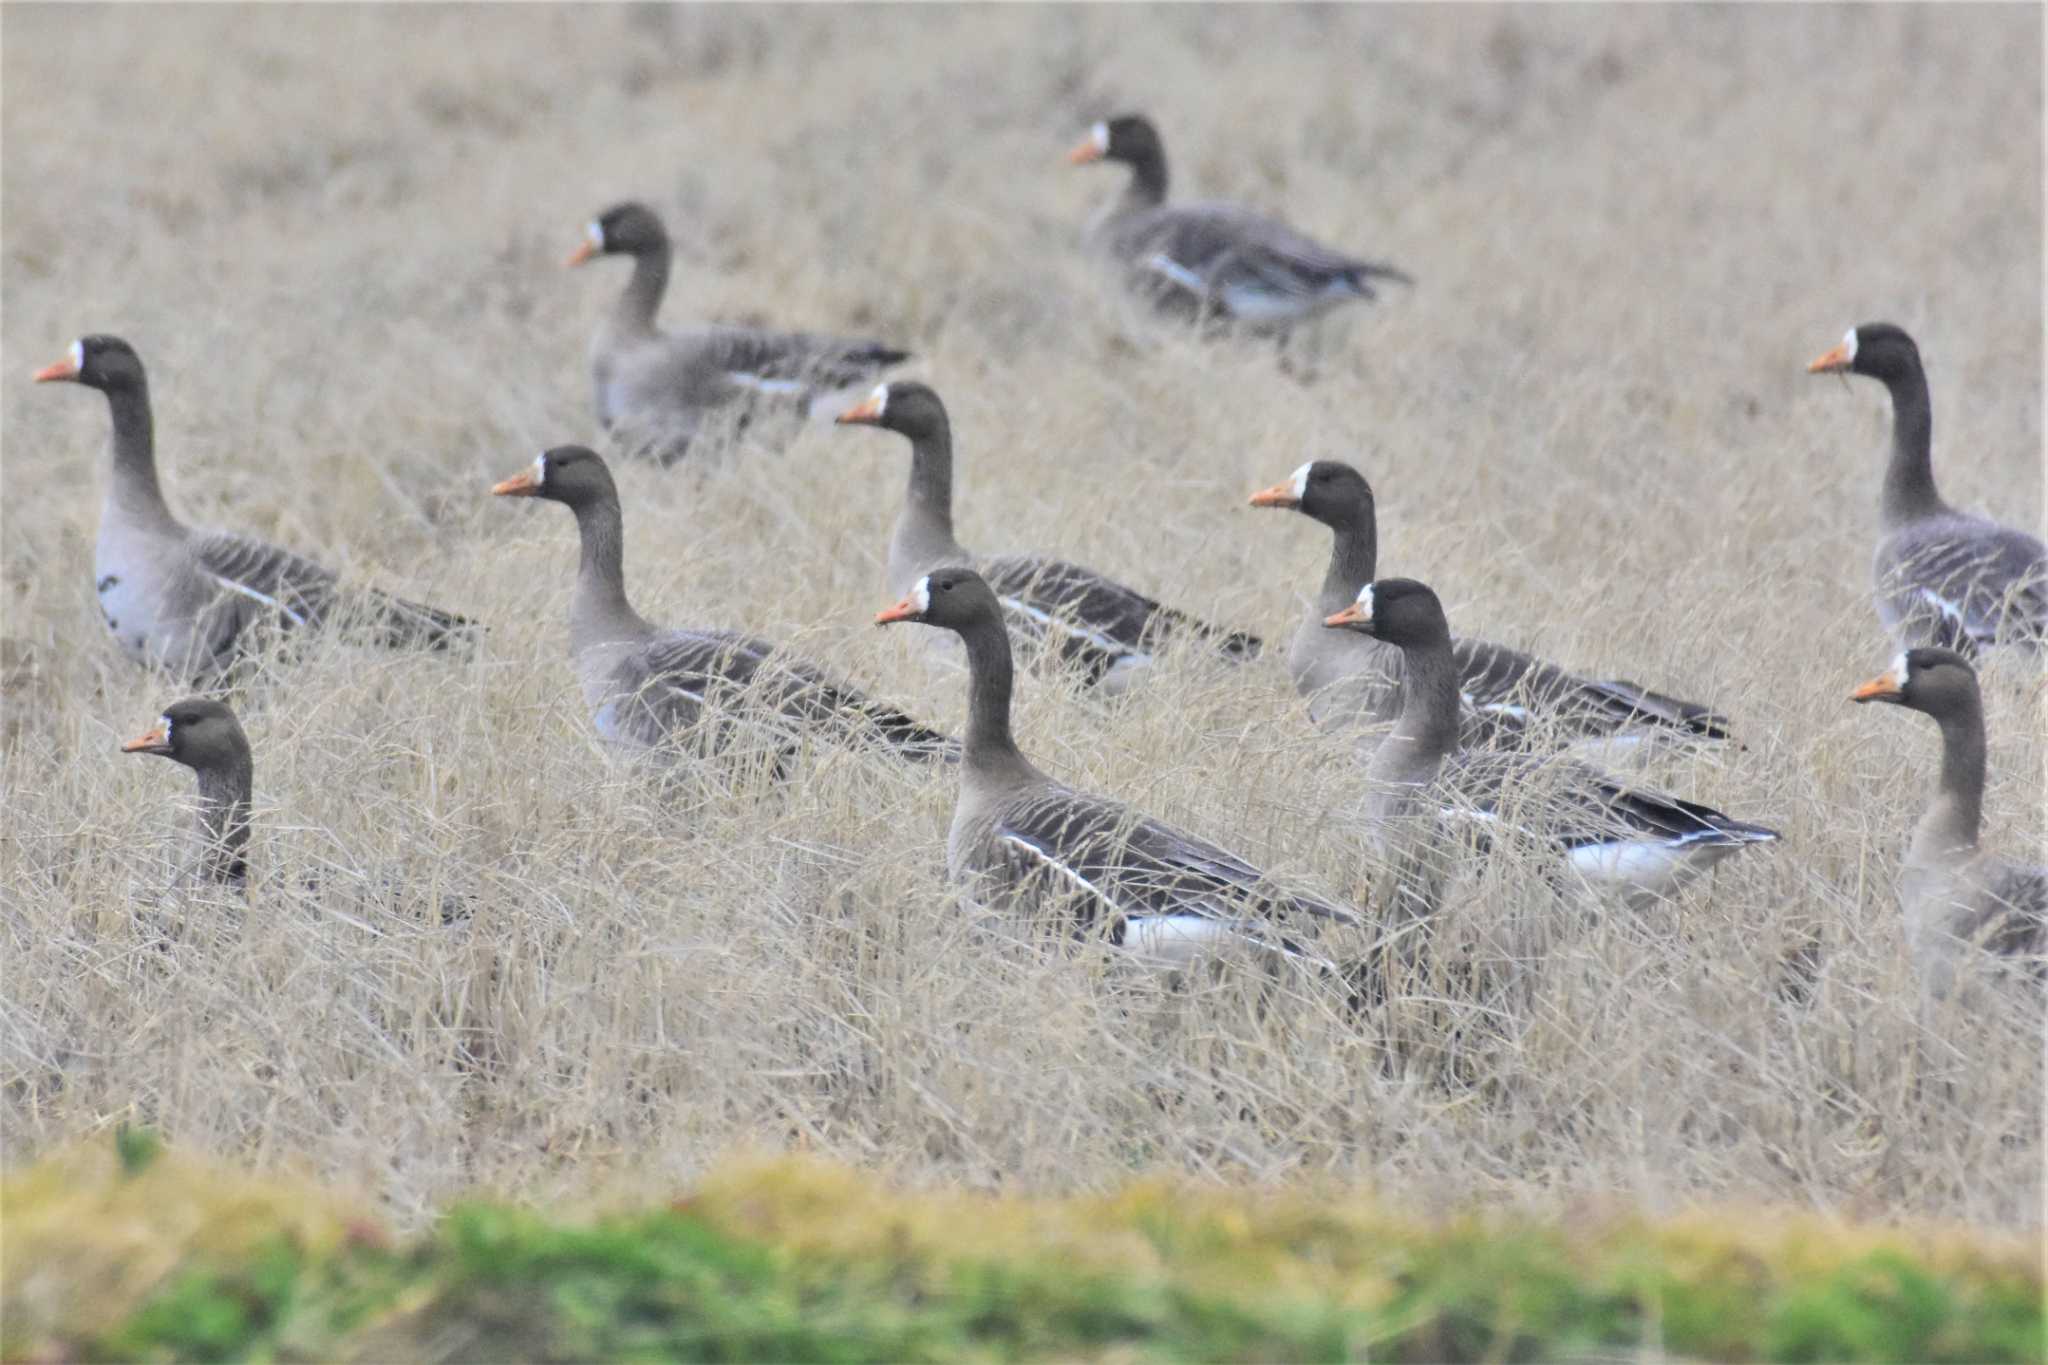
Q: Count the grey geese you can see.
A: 11